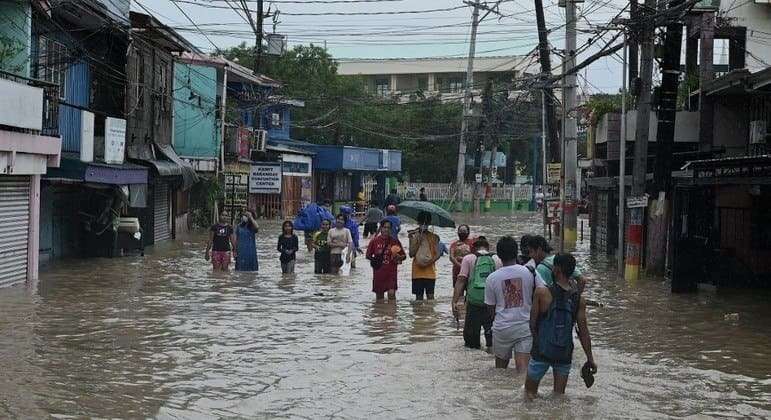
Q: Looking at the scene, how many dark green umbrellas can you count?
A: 1